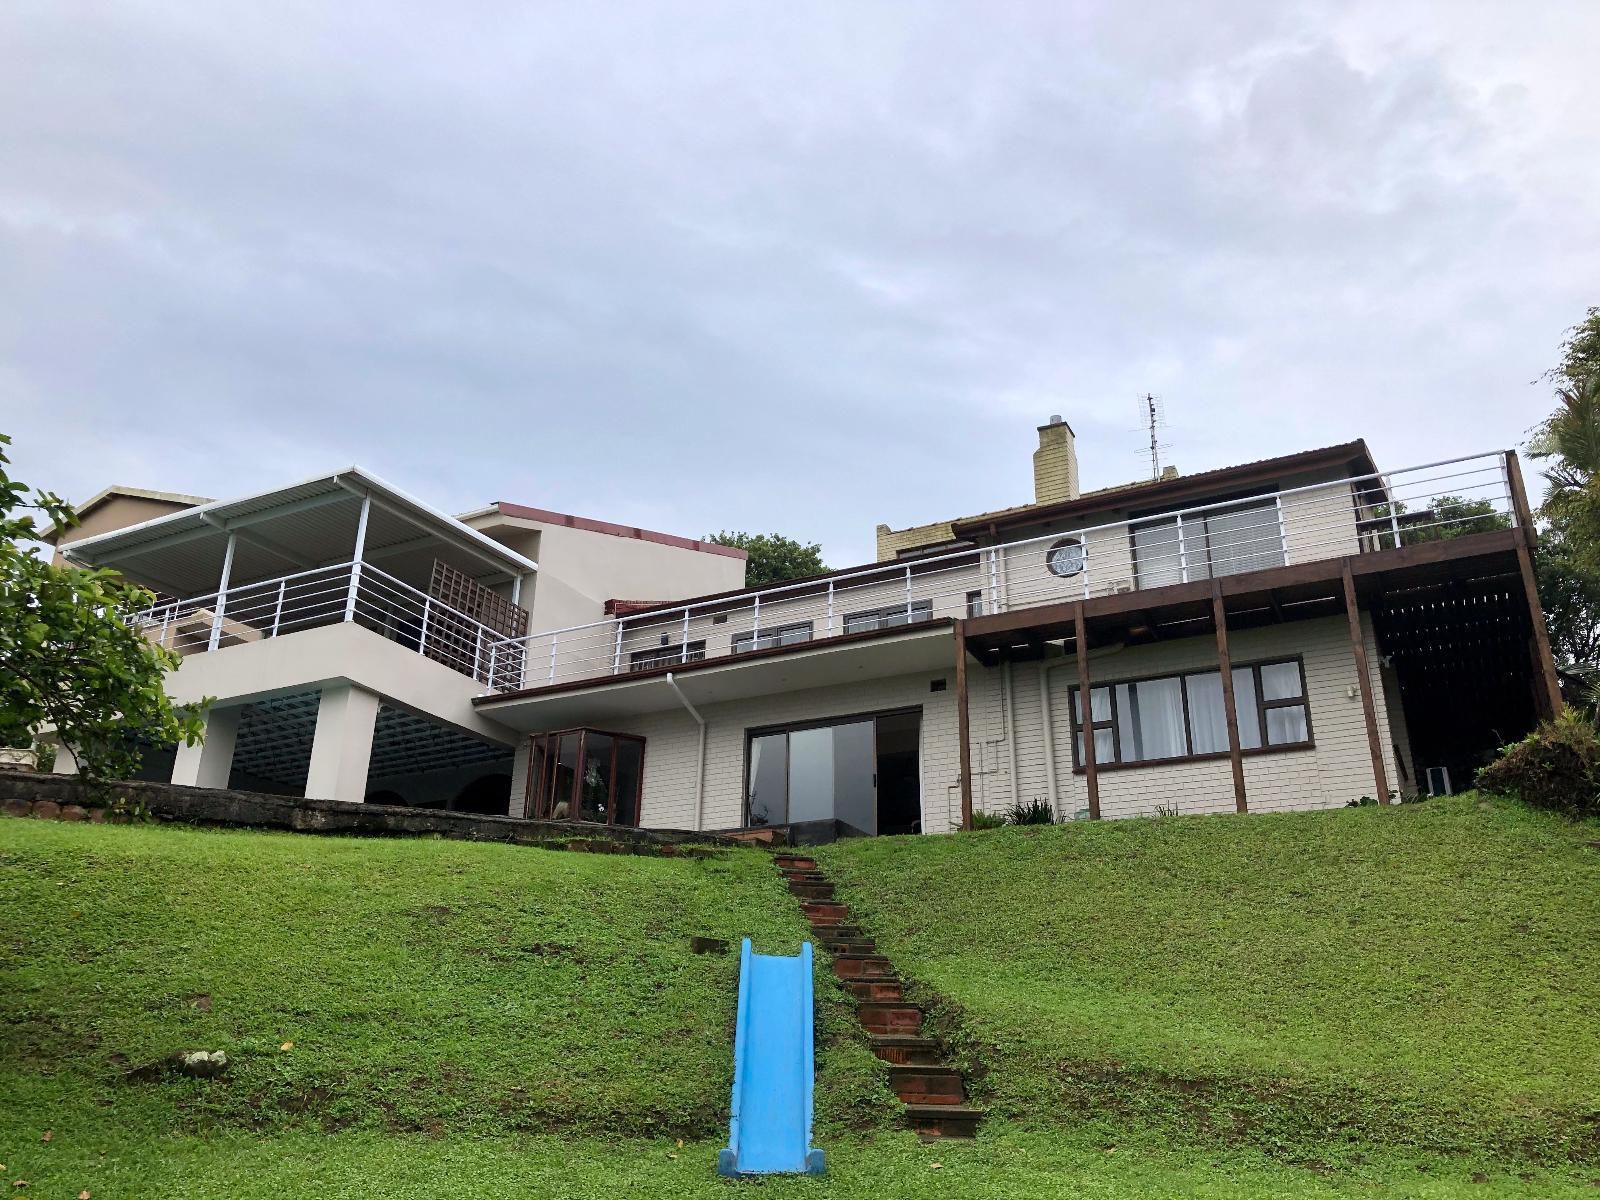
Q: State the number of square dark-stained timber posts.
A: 5